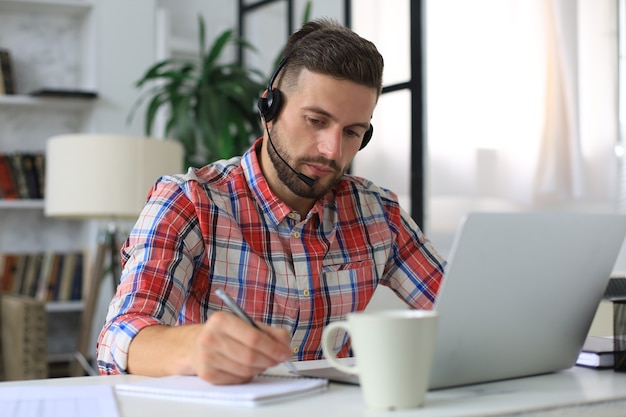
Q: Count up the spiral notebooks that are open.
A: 1